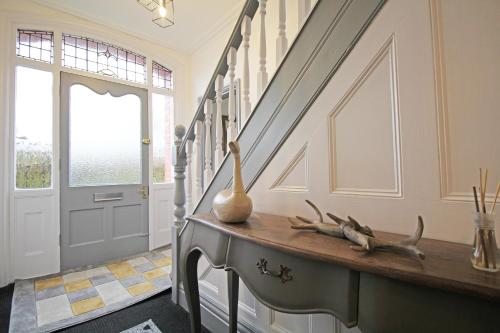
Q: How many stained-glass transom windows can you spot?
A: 3